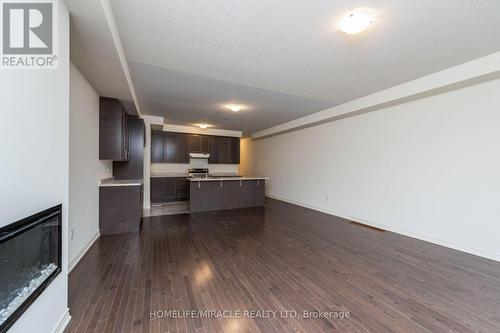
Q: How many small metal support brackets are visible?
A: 4